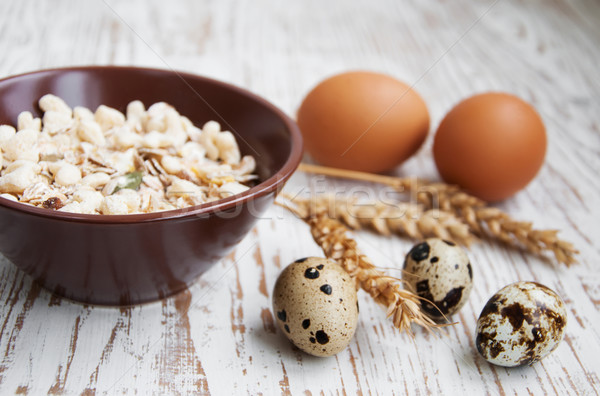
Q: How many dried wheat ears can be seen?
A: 3